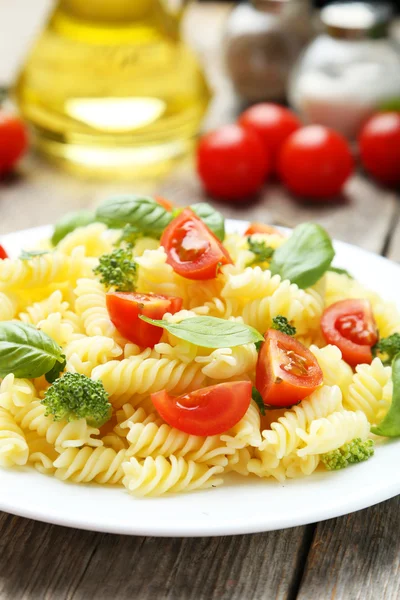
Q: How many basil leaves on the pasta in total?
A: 7